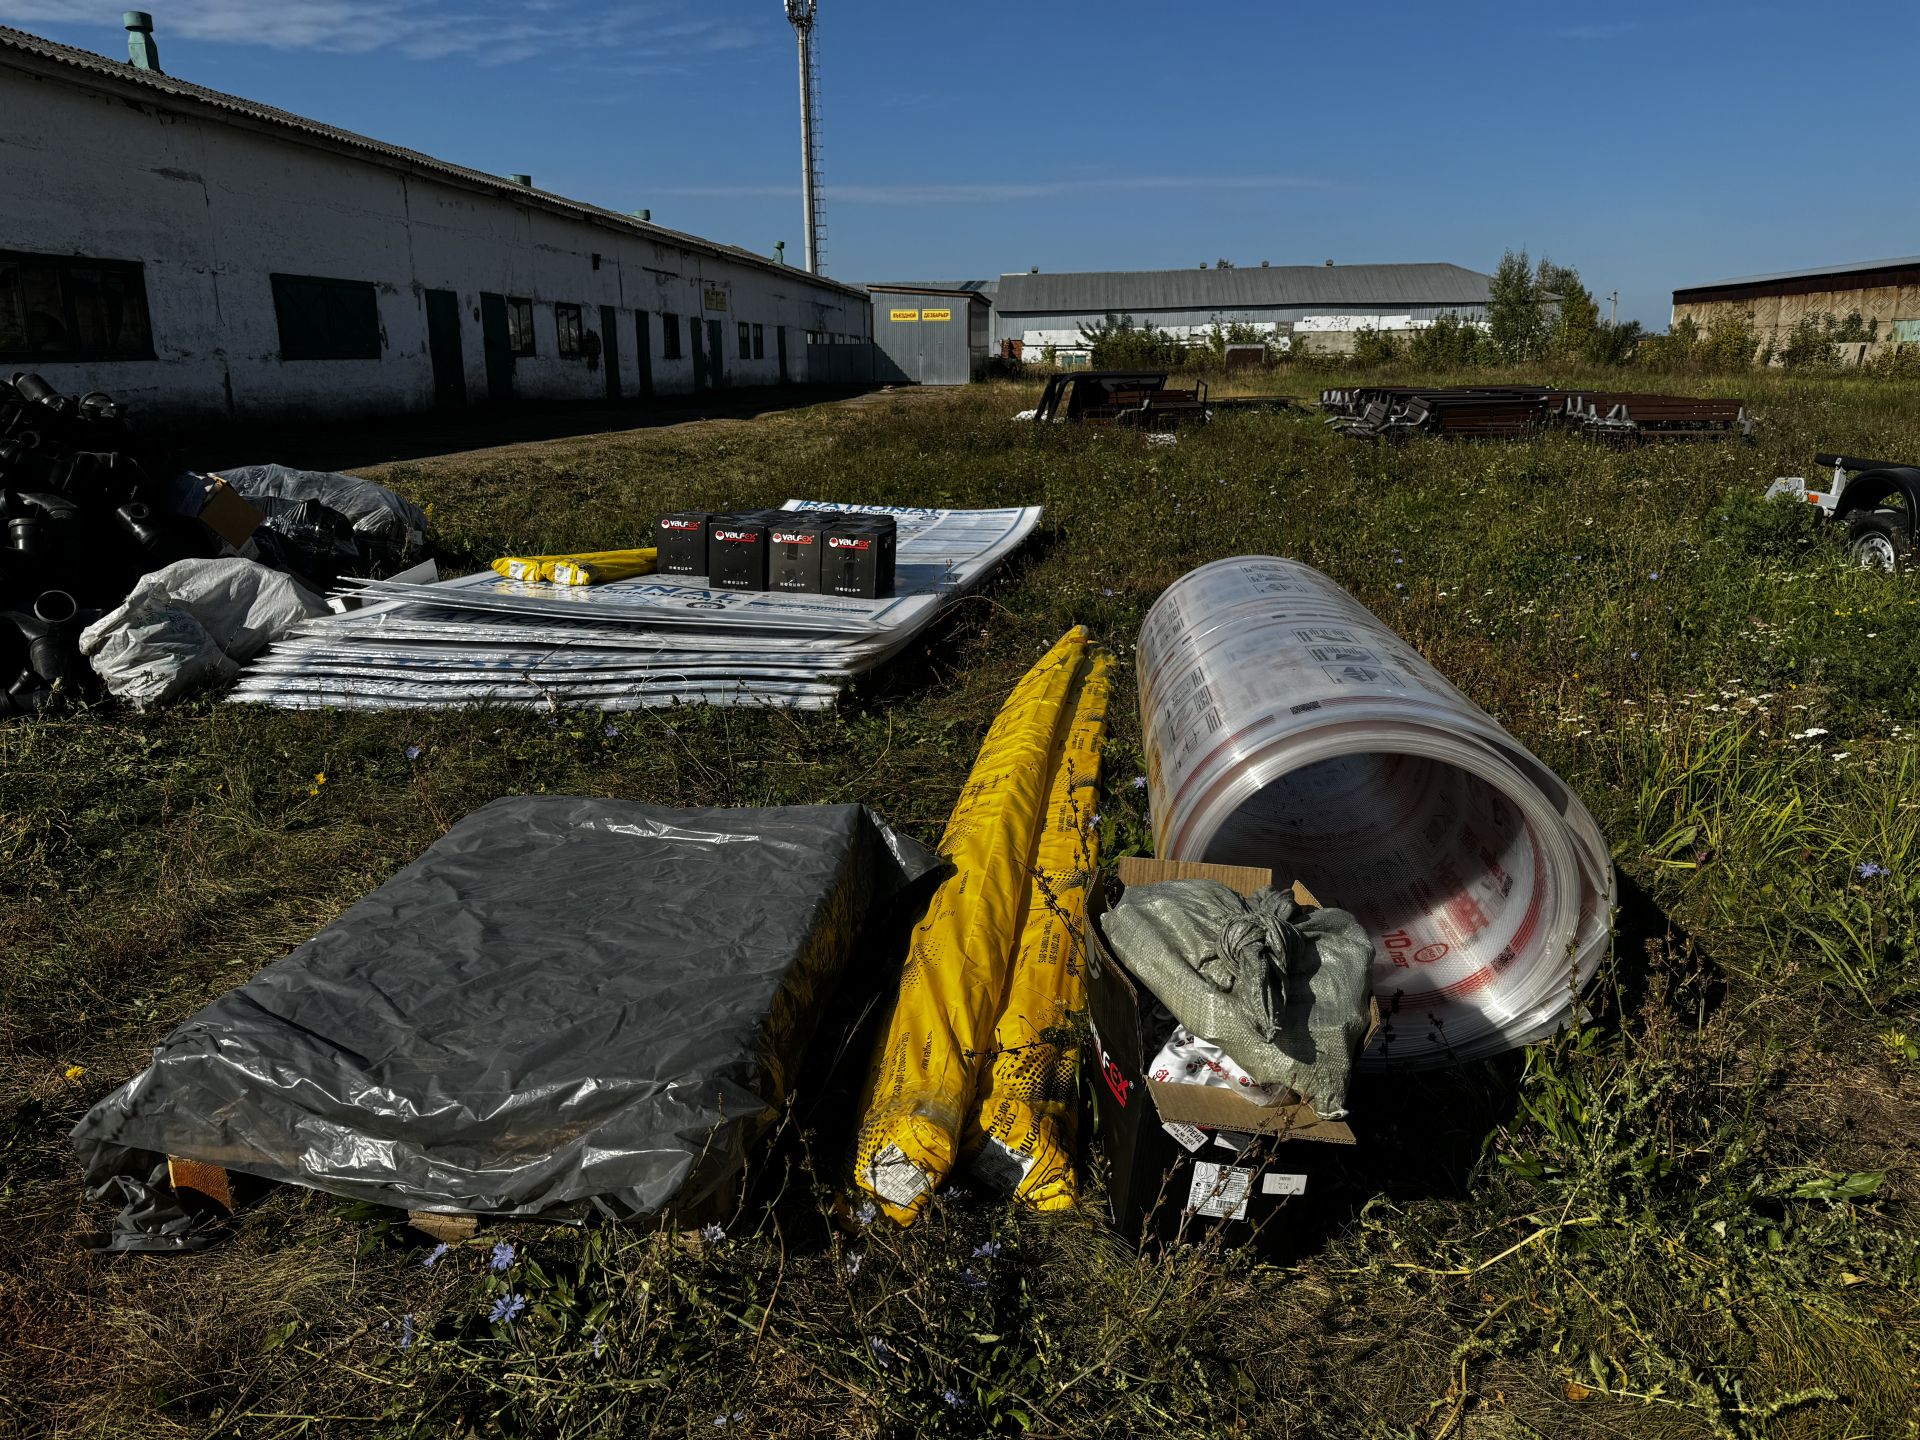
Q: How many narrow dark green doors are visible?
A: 7